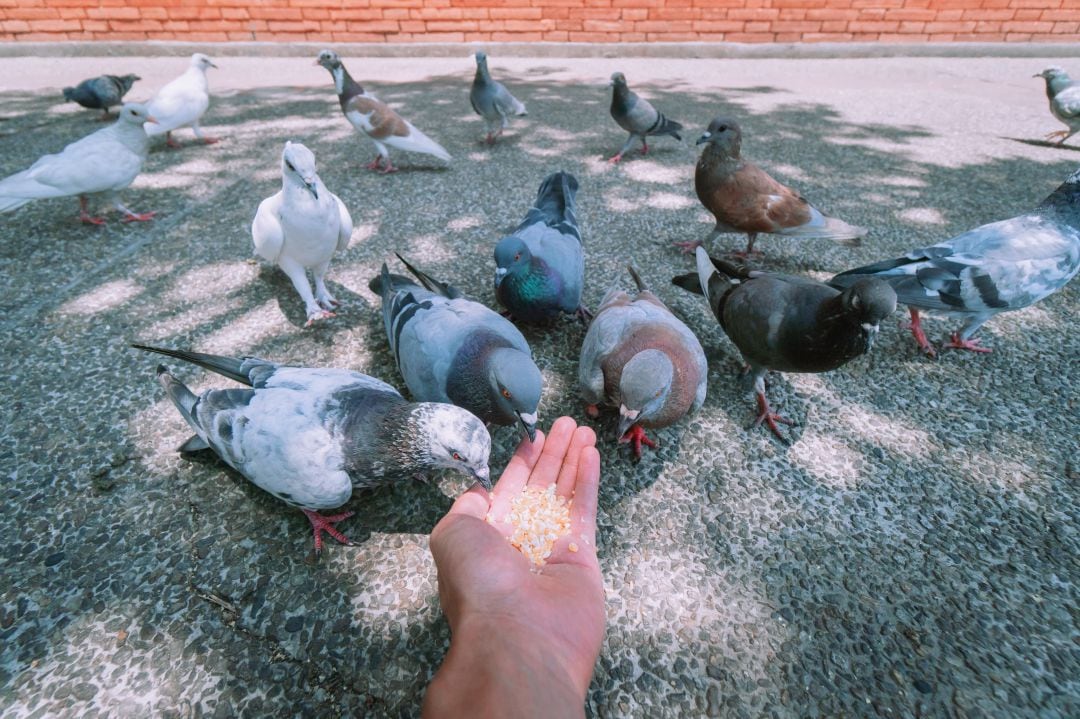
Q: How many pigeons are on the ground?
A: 15